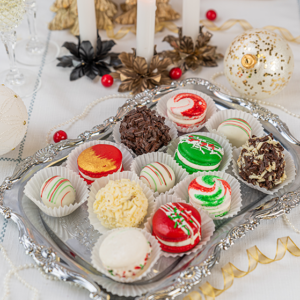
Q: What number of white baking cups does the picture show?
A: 12